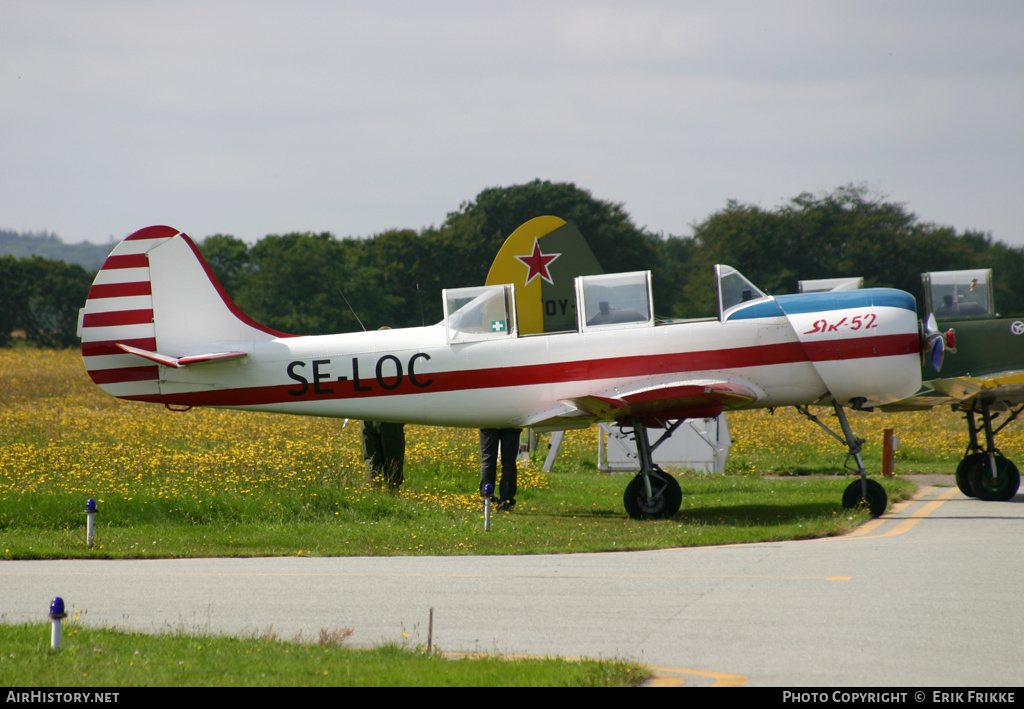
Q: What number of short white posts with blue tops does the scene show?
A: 3